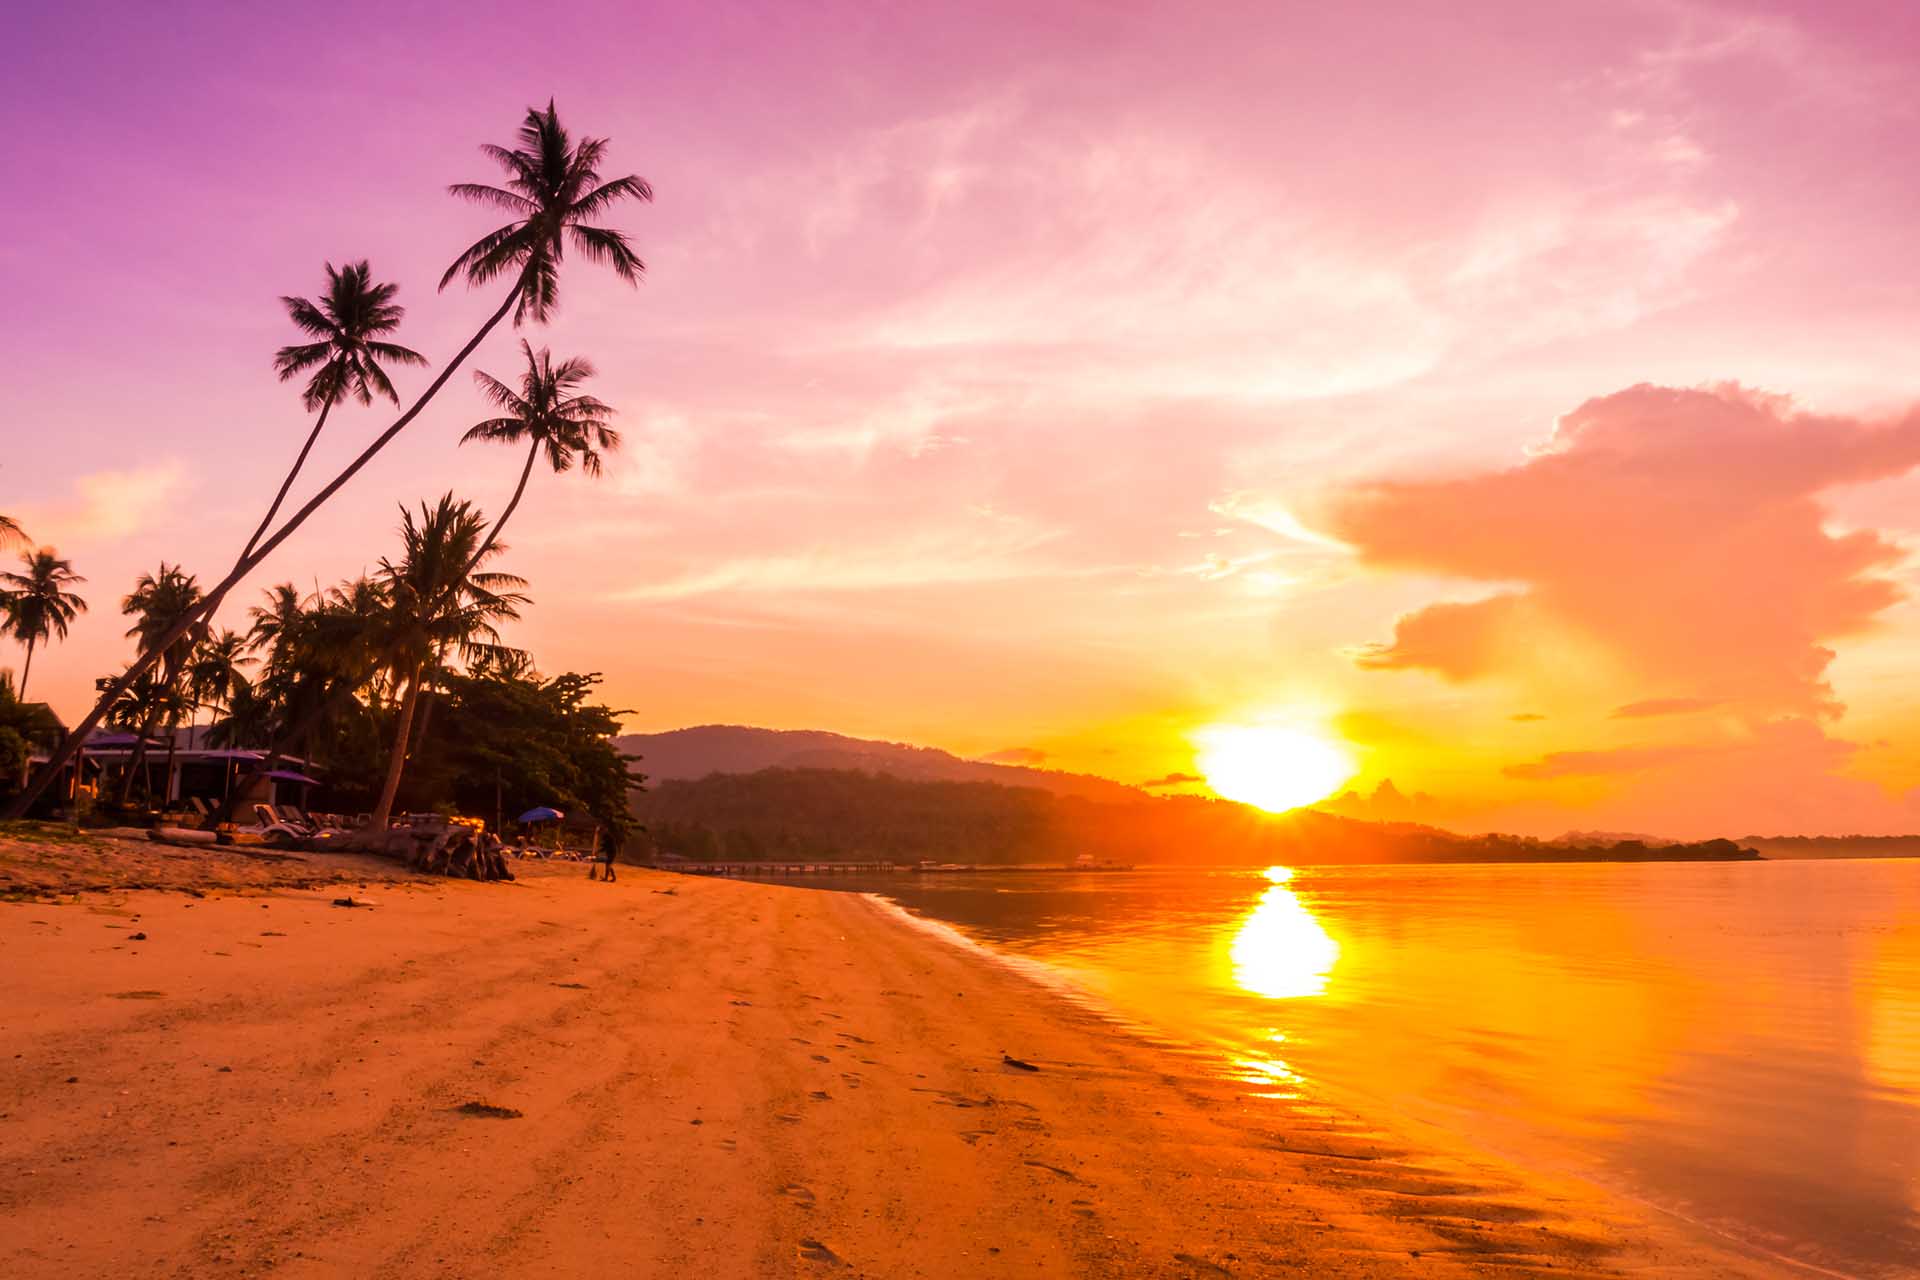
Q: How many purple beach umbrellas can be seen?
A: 3